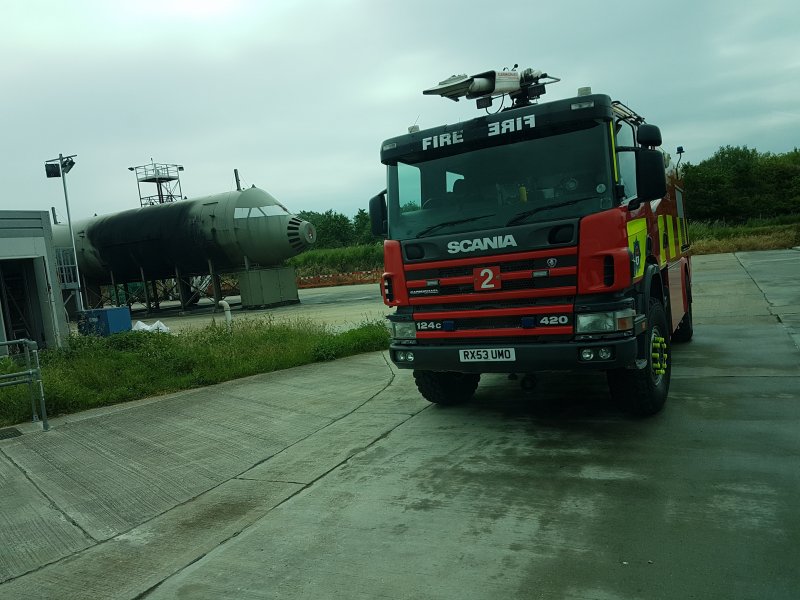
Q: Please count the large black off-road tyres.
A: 3